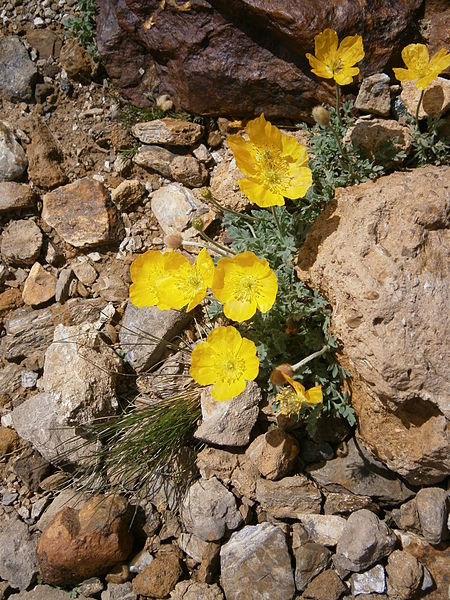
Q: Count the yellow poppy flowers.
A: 8